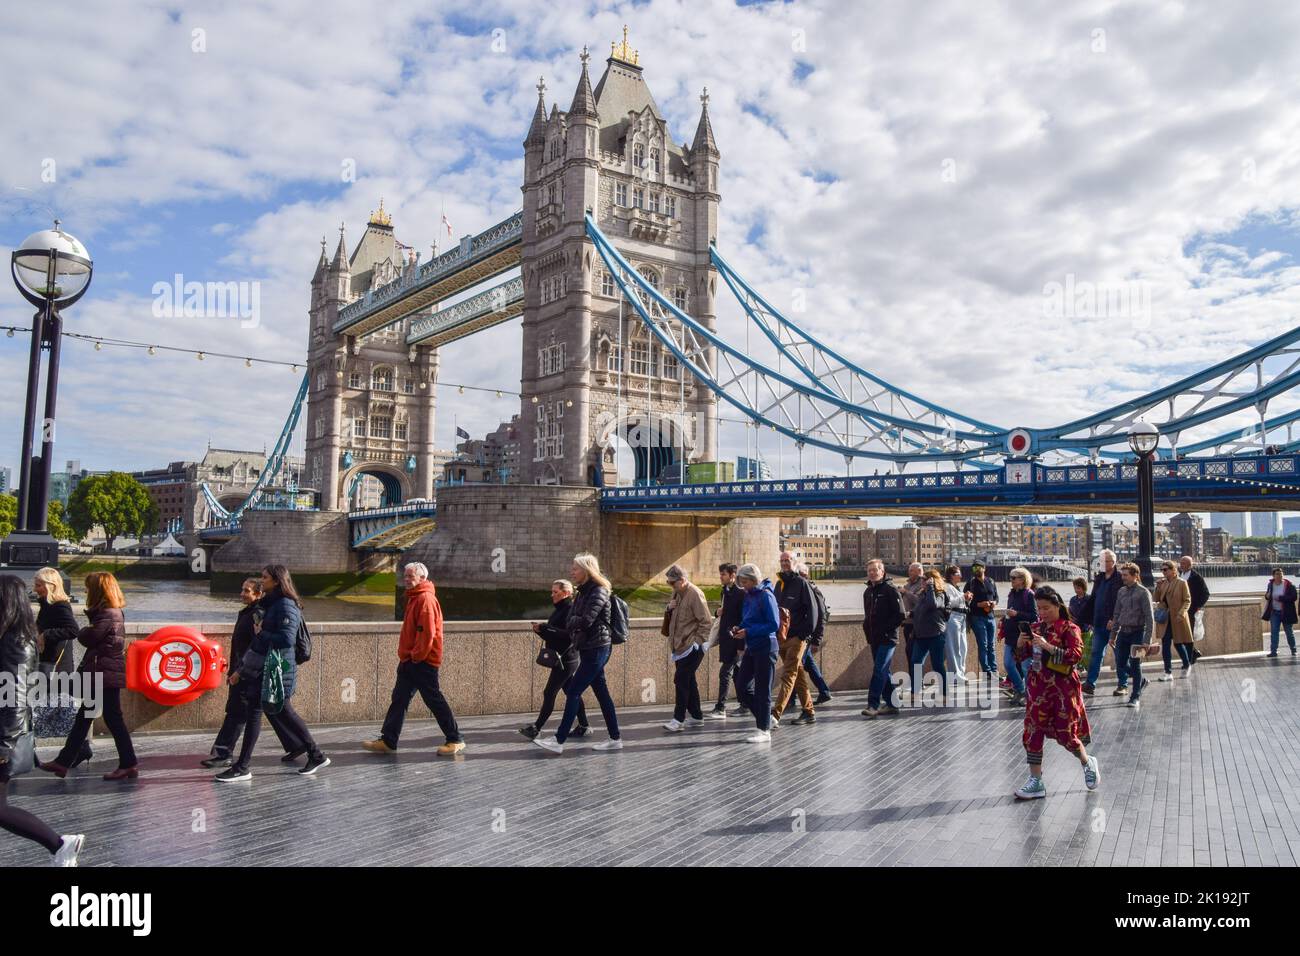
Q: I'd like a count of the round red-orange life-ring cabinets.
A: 1